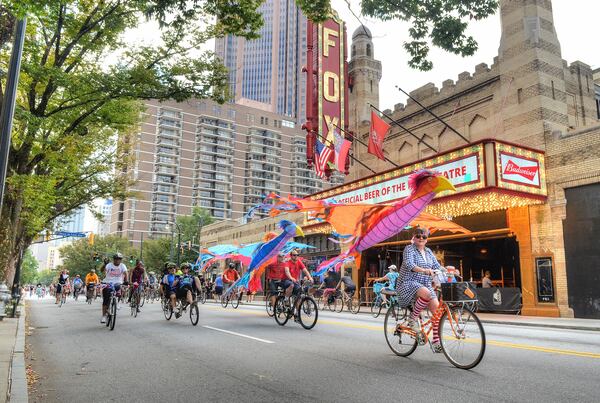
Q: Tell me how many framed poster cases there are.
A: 1